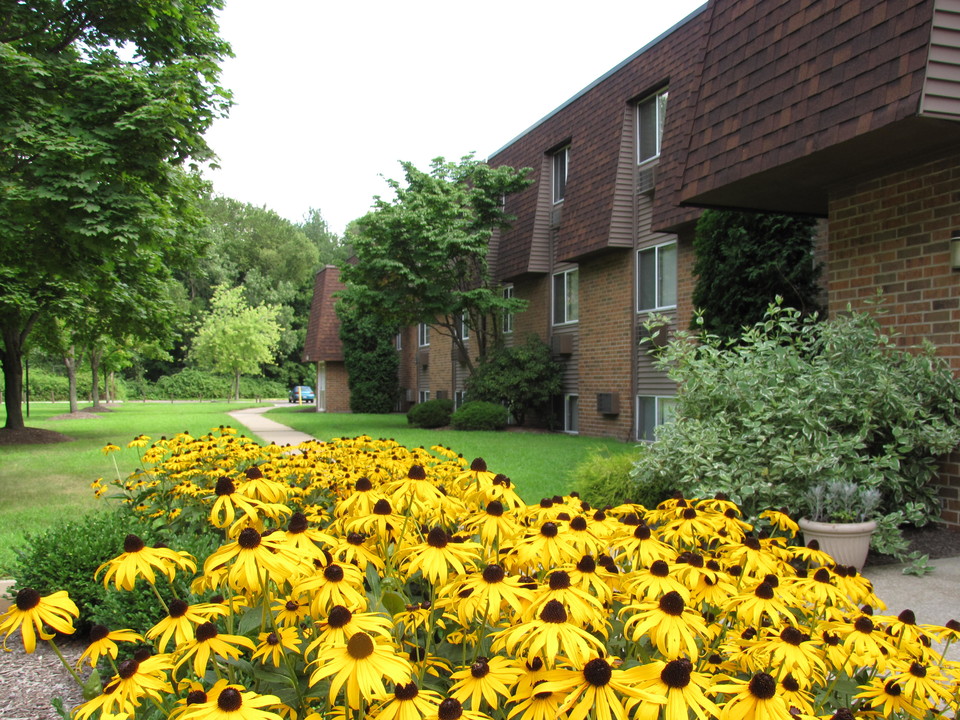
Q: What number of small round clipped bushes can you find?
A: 2